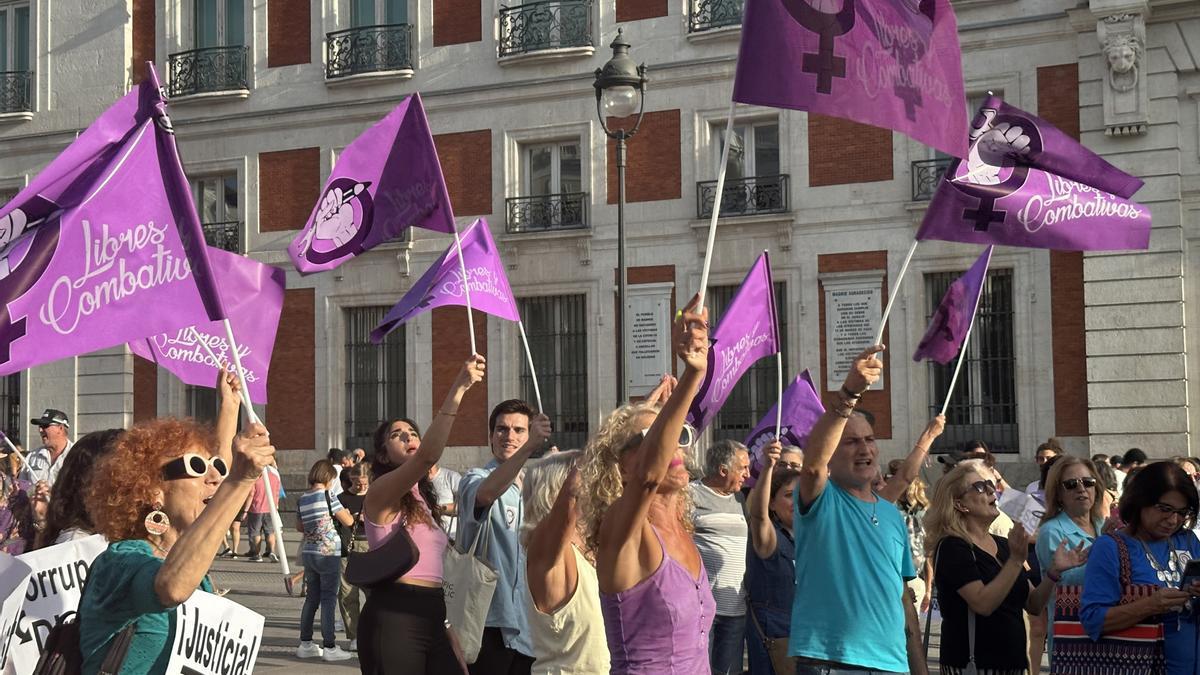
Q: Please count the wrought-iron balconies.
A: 9